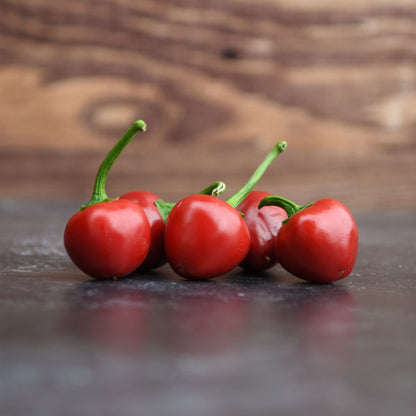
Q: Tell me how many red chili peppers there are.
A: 5